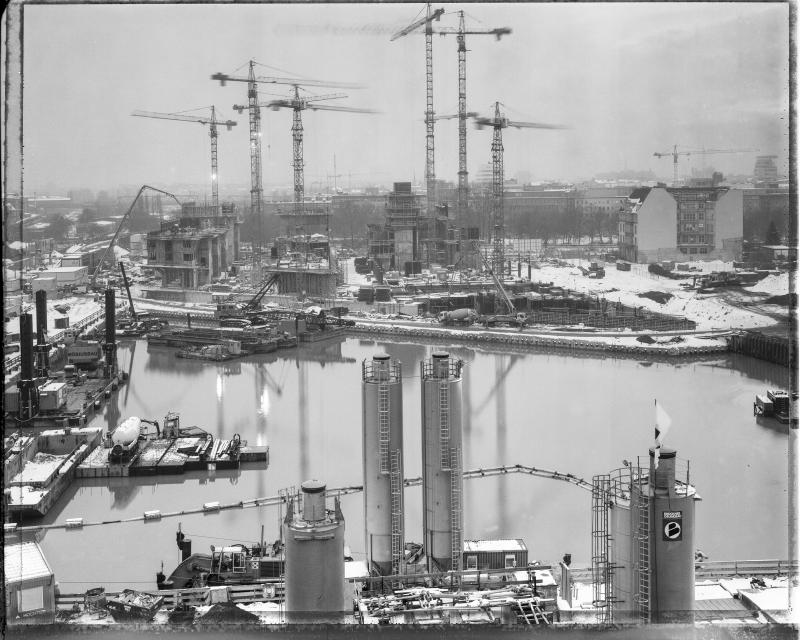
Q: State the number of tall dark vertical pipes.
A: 3